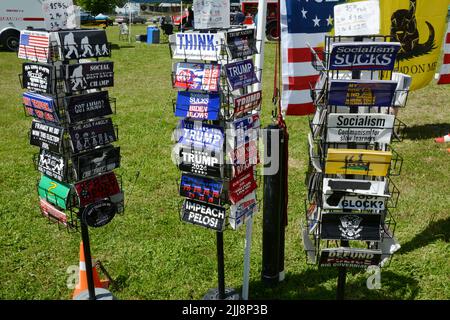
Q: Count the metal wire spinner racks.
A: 3